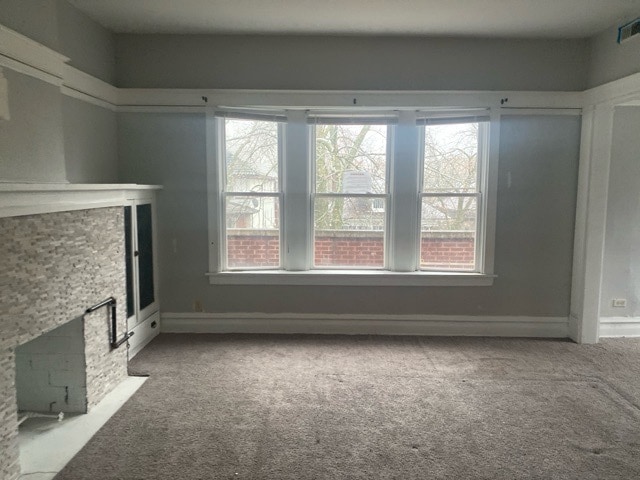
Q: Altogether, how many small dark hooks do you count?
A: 3